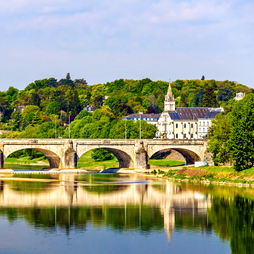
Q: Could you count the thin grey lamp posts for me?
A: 4